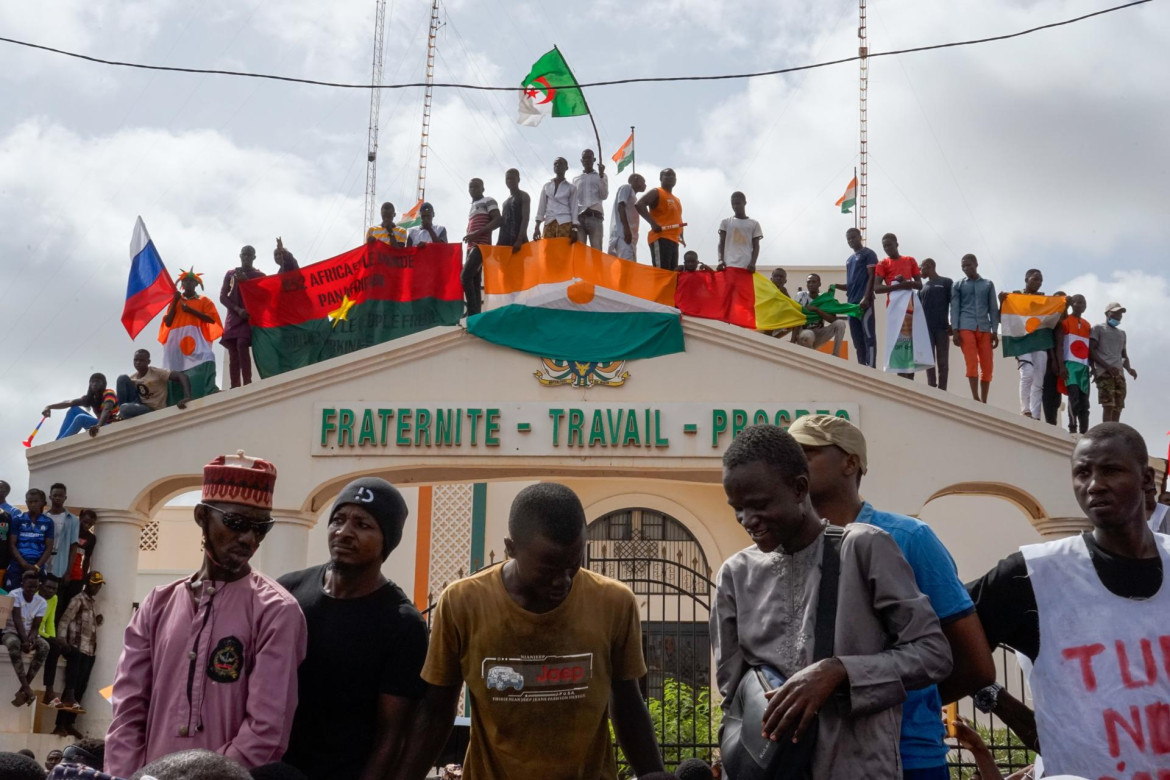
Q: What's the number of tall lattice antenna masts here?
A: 3